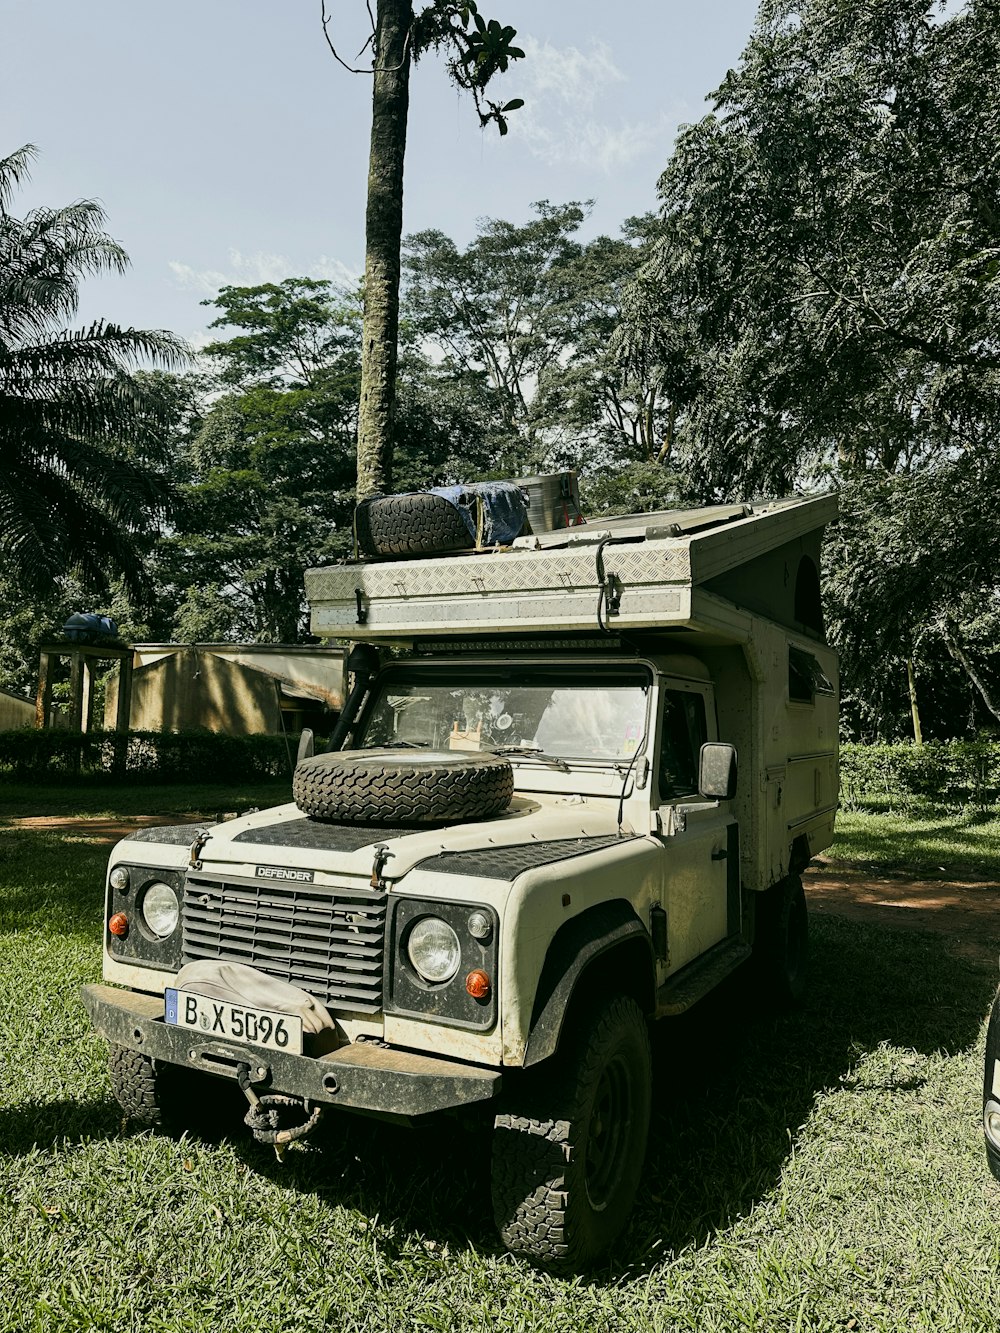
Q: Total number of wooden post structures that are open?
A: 1